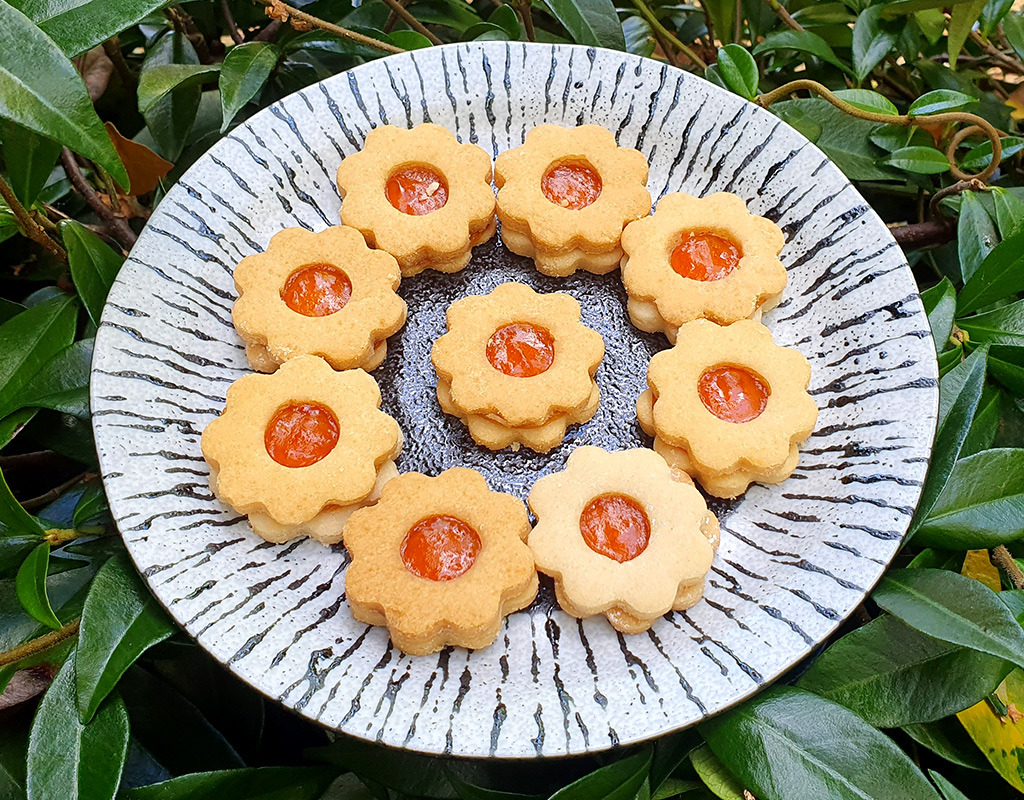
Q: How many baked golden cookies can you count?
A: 9